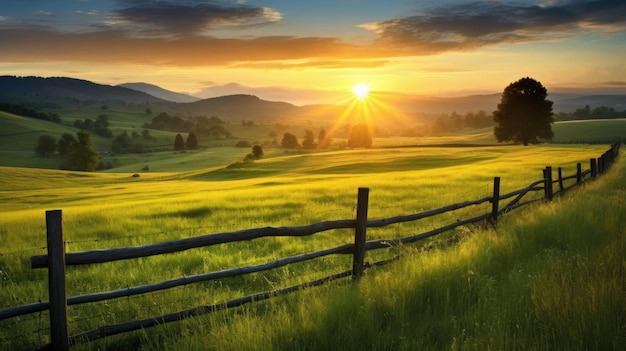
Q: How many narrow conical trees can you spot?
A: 2